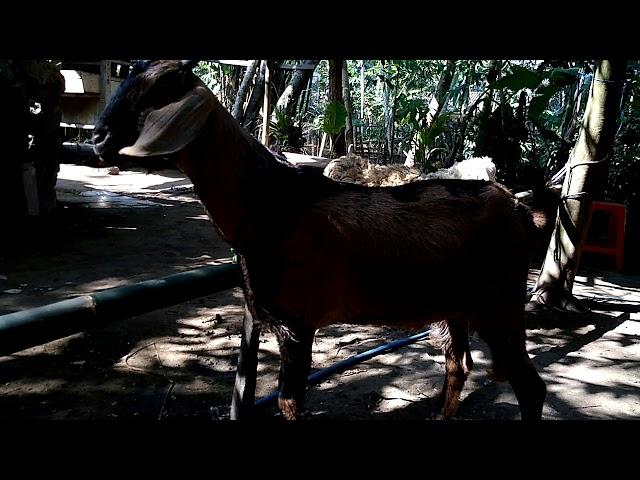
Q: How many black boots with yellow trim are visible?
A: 0